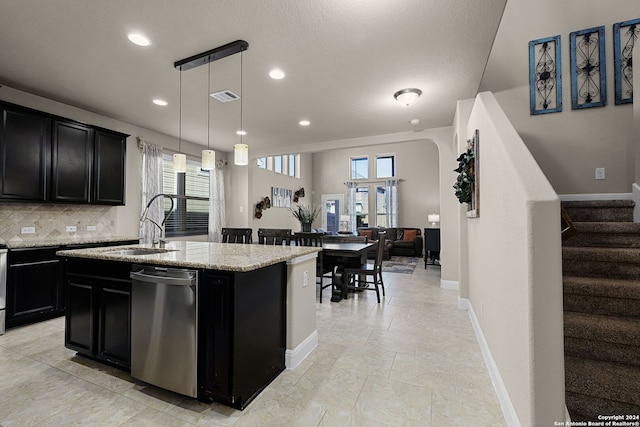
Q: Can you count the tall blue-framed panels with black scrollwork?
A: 3